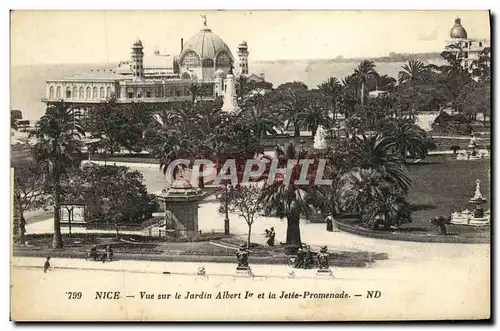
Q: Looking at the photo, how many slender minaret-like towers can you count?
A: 2